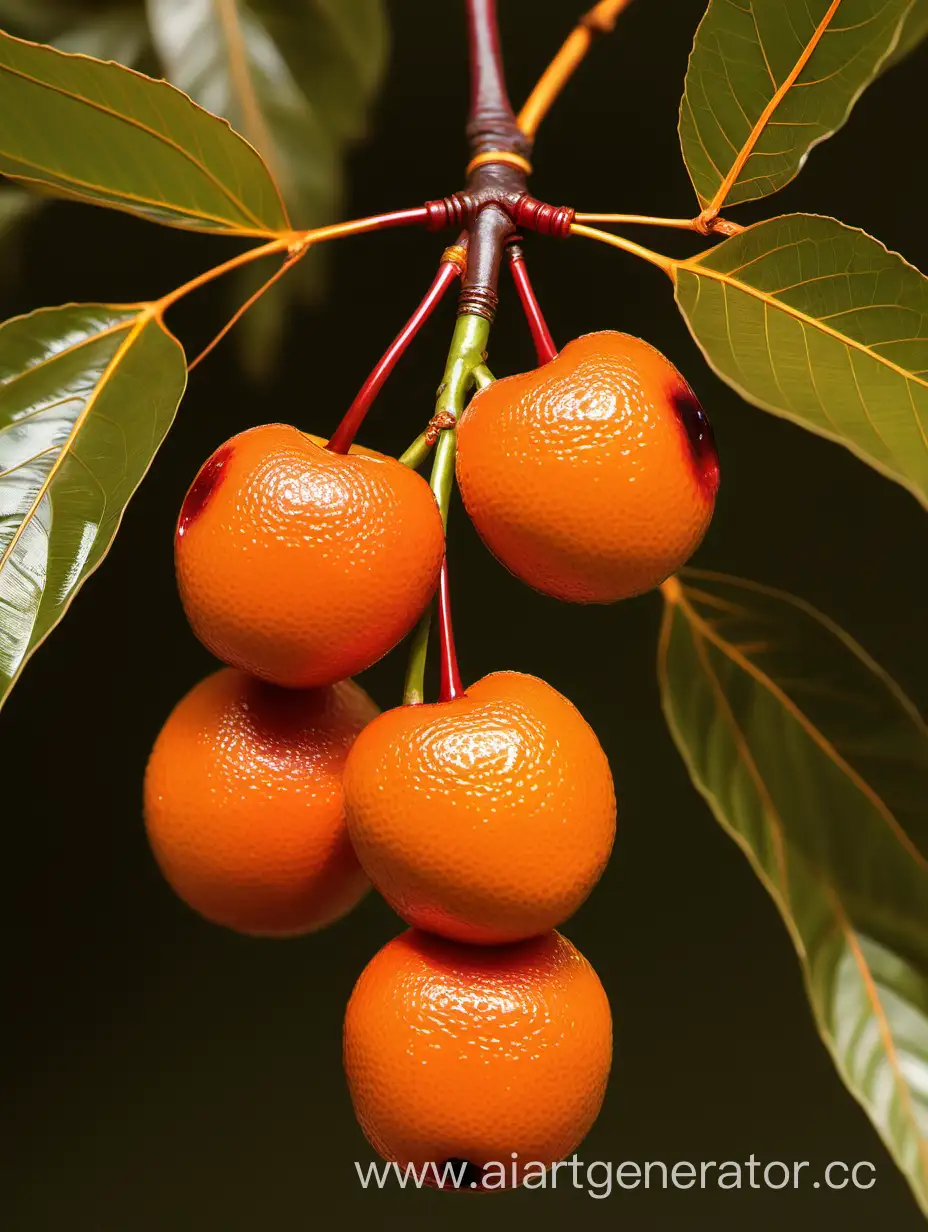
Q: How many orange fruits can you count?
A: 5